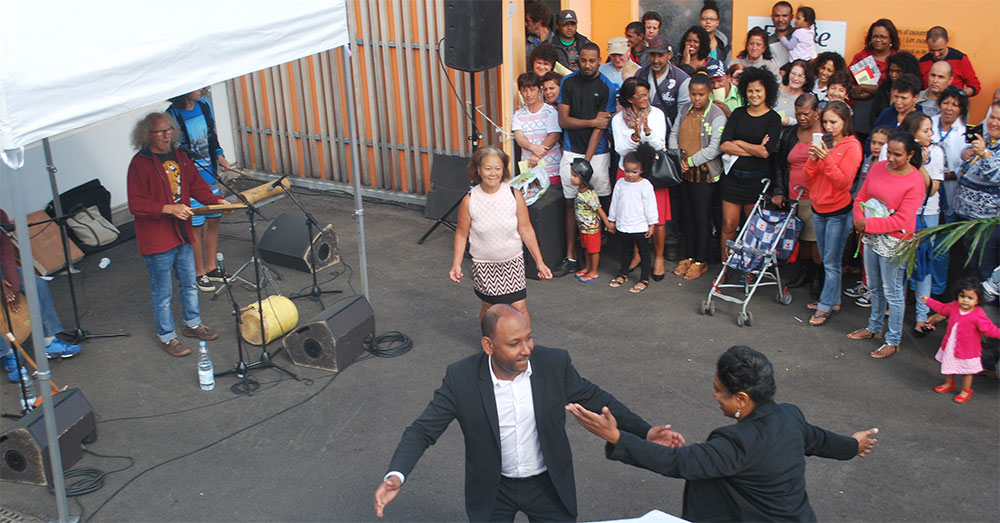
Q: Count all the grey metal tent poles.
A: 3